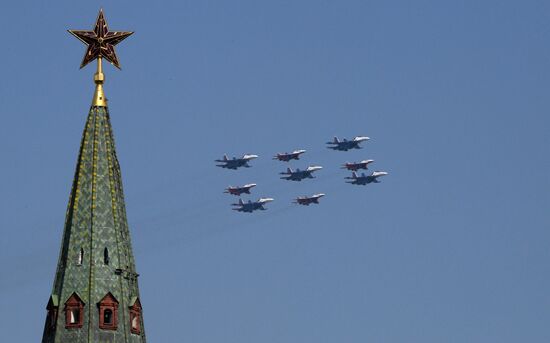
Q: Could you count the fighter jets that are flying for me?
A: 9